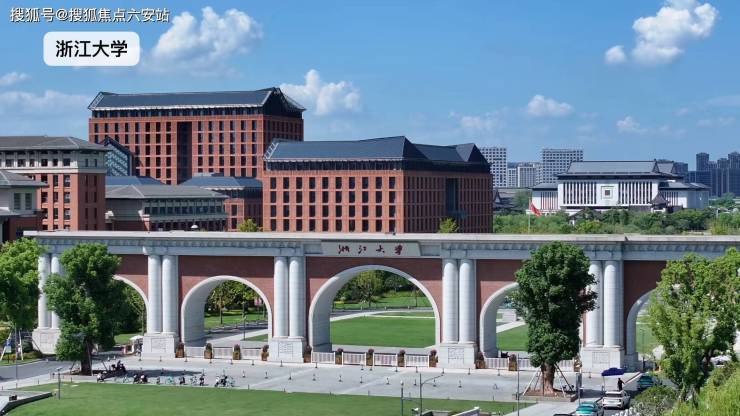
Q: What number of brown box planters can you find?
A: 12